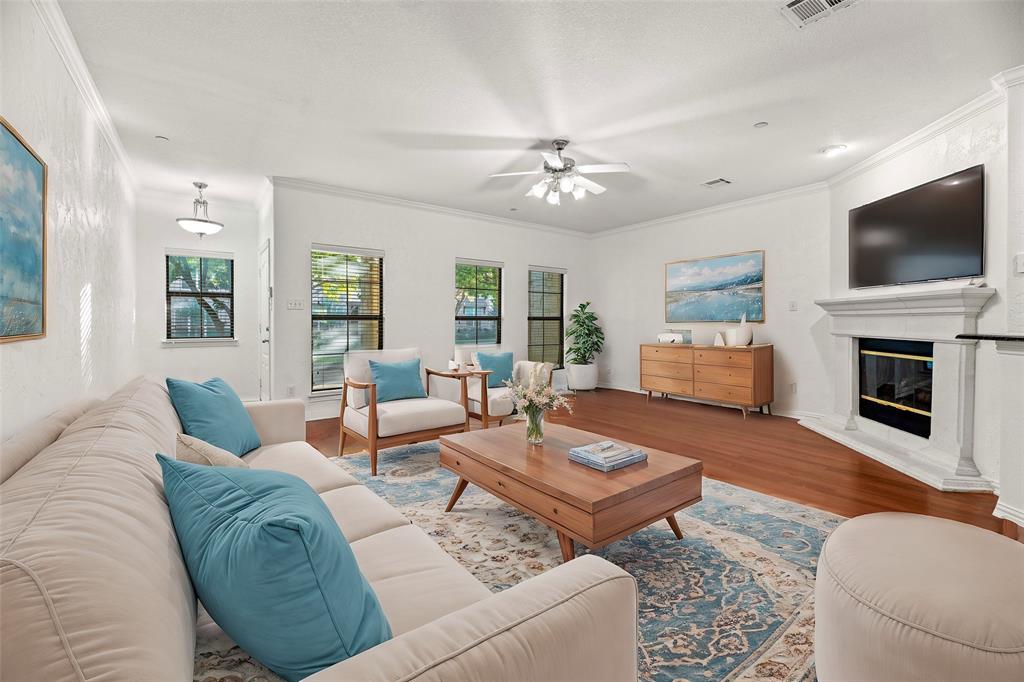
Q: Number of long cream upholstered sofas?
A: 1